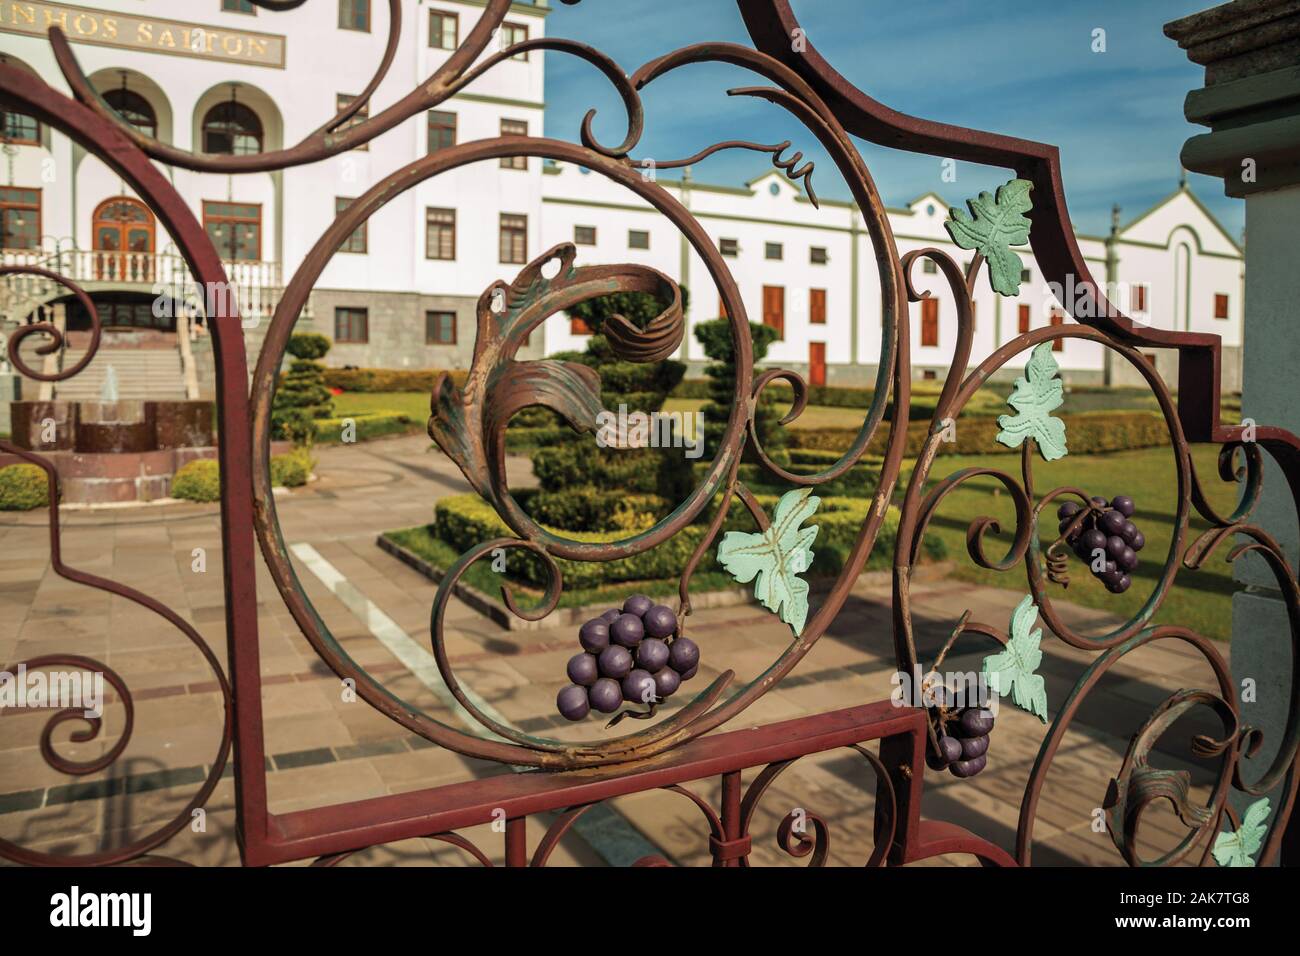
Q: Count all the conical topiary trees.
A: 3